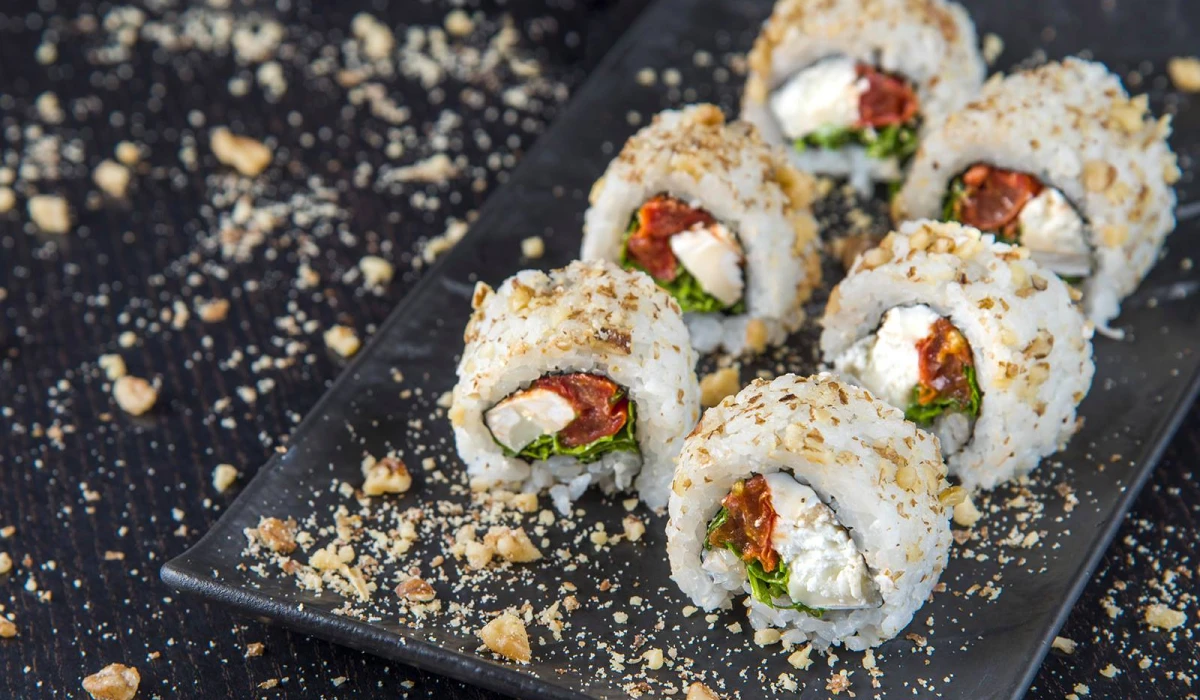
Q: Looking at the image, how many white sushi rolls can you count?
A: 6